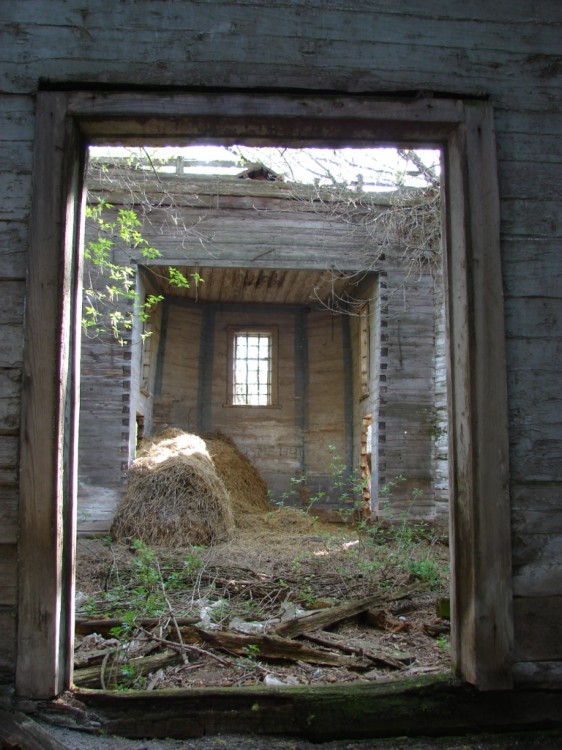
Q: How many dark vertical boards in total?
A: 4